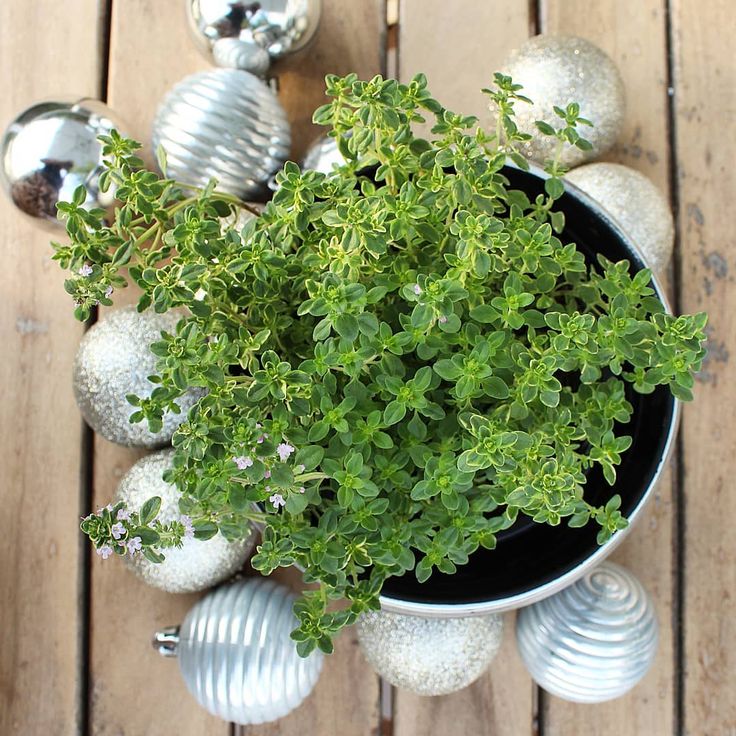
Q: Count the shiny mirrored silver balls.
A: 2